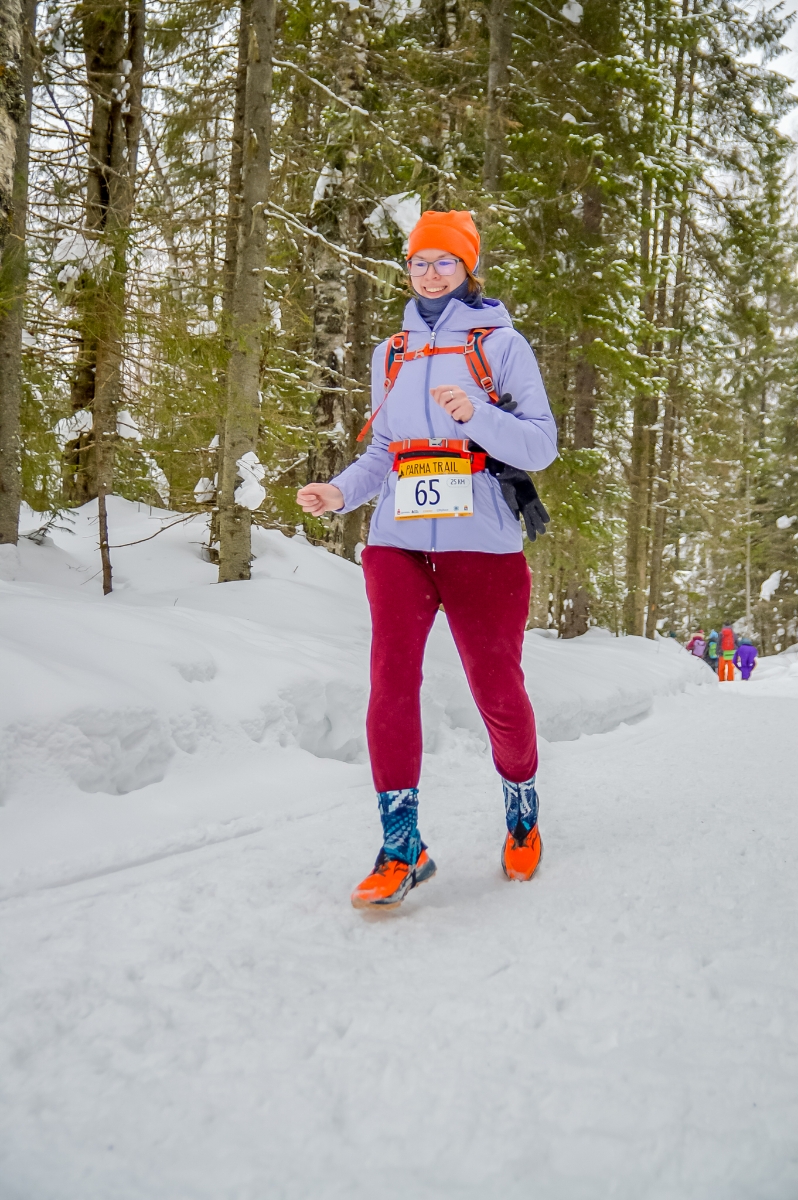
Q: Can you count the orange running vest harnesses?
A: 1